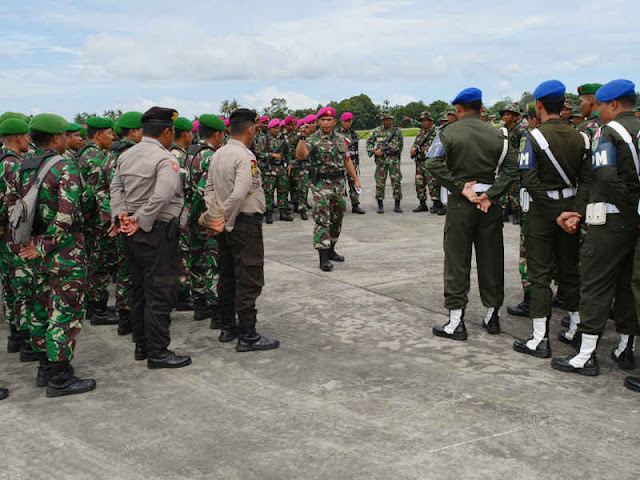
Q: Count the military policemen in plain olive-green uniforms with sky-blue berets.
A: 3